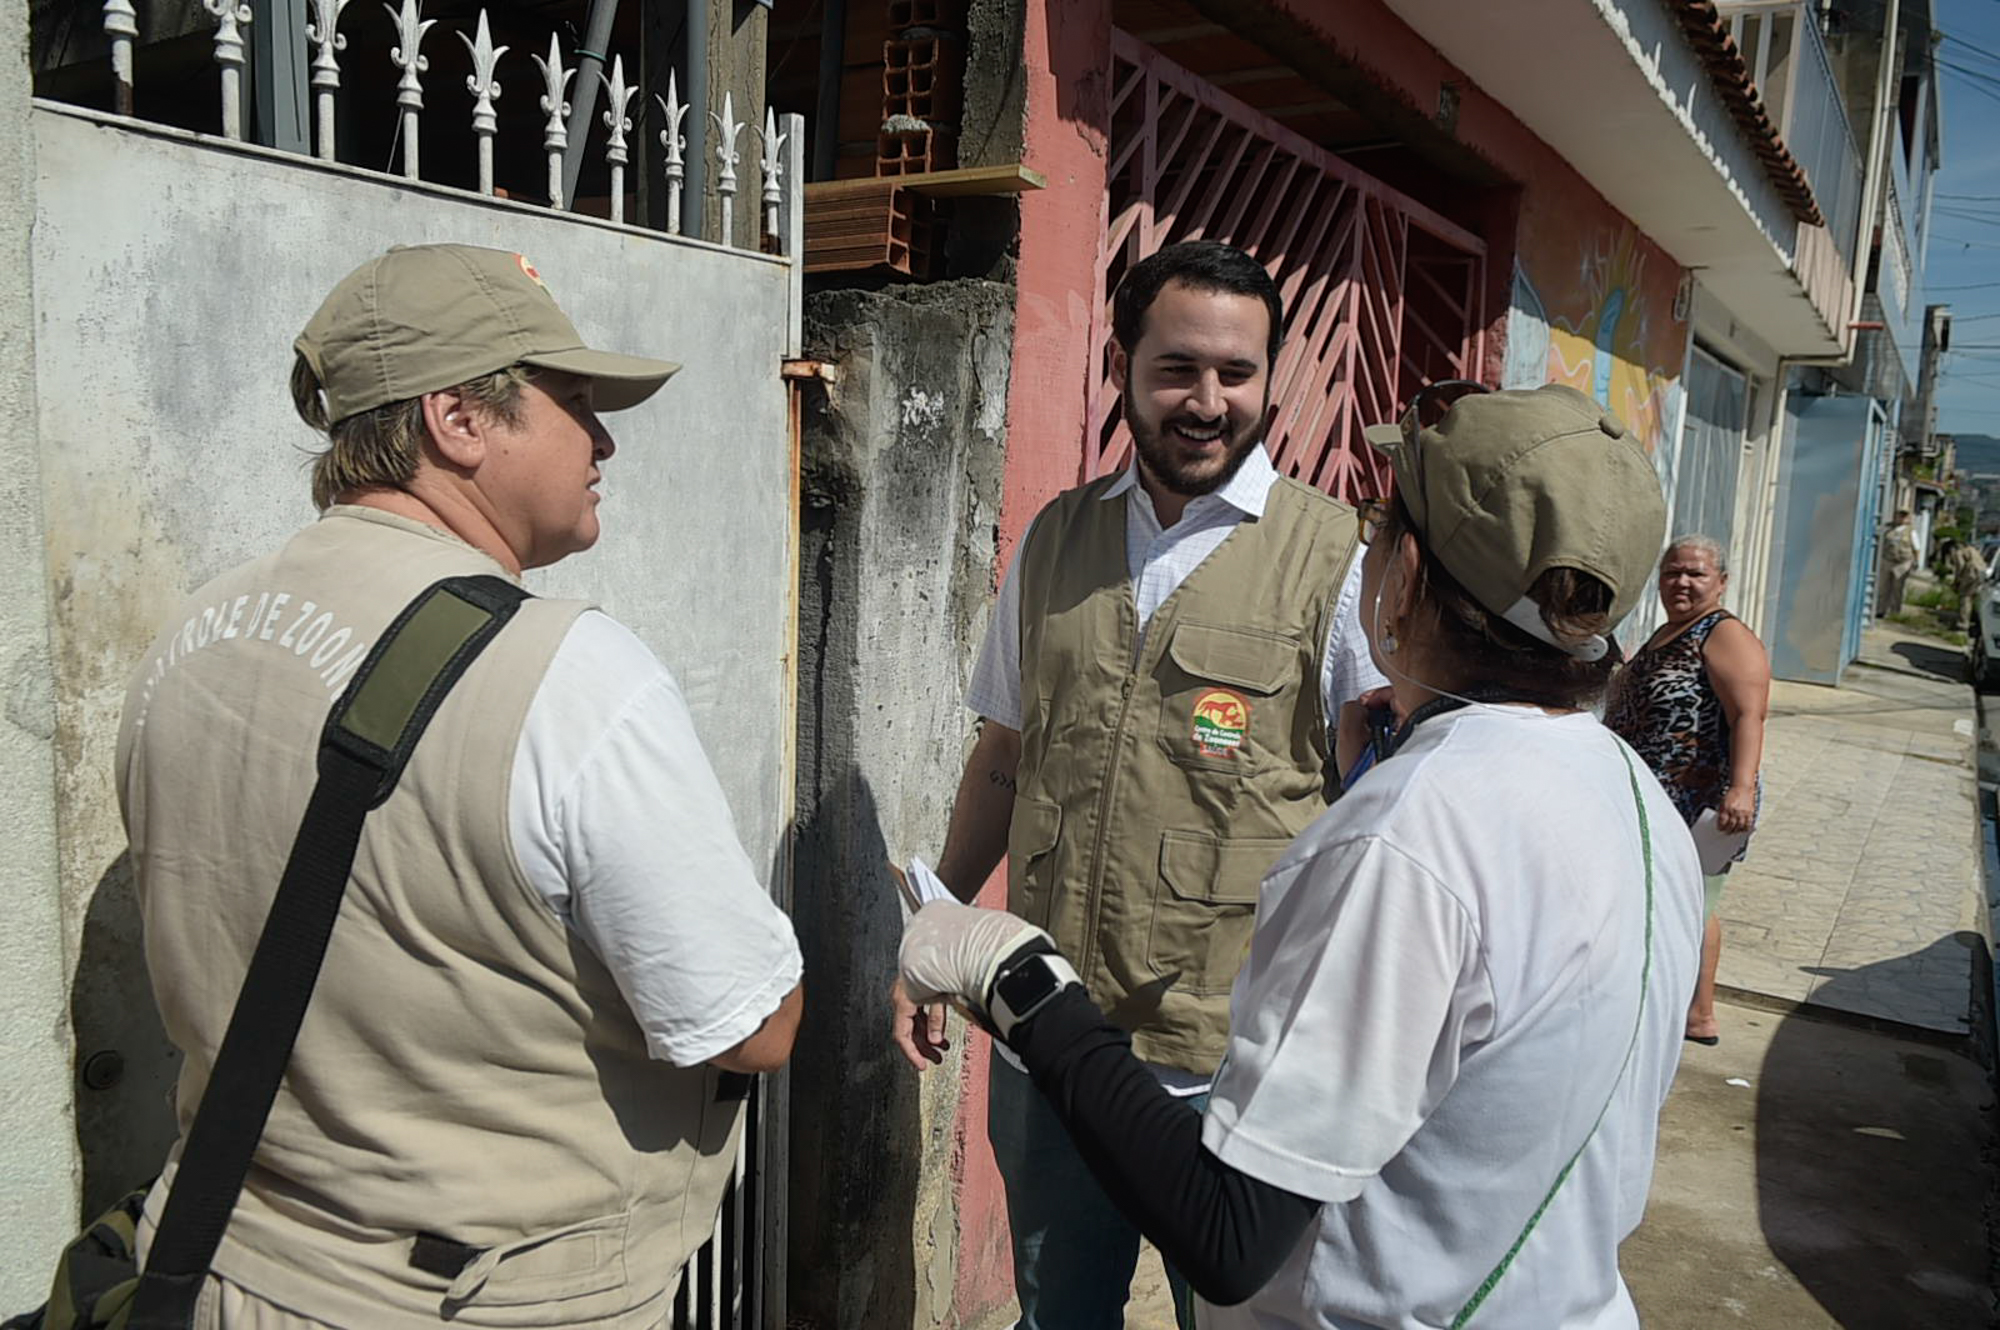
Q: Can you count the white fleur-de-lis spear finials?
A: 10